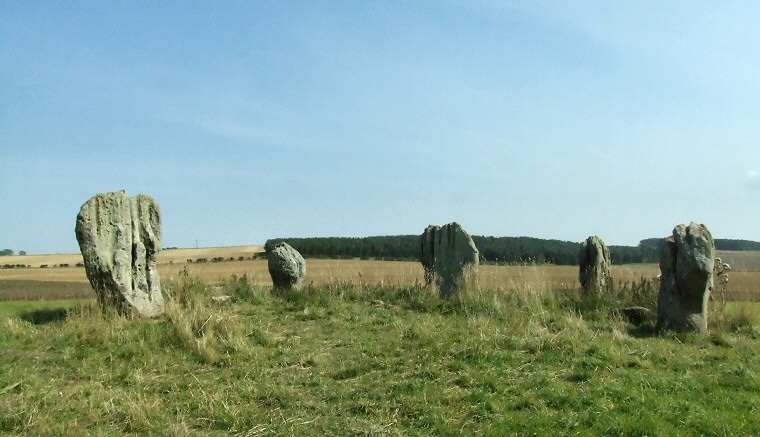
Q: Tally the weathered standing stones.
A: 5